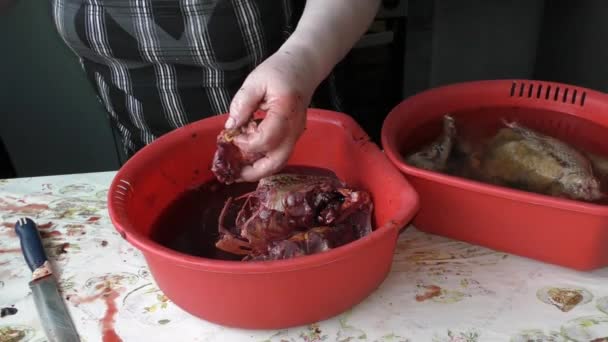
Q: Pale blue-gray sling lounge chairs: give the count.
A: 0